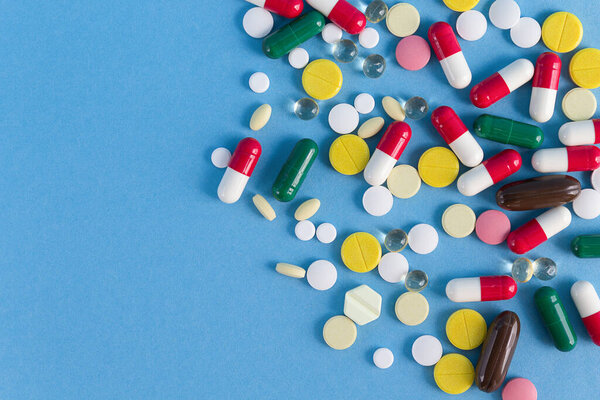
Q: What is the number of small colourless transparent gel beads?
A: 9